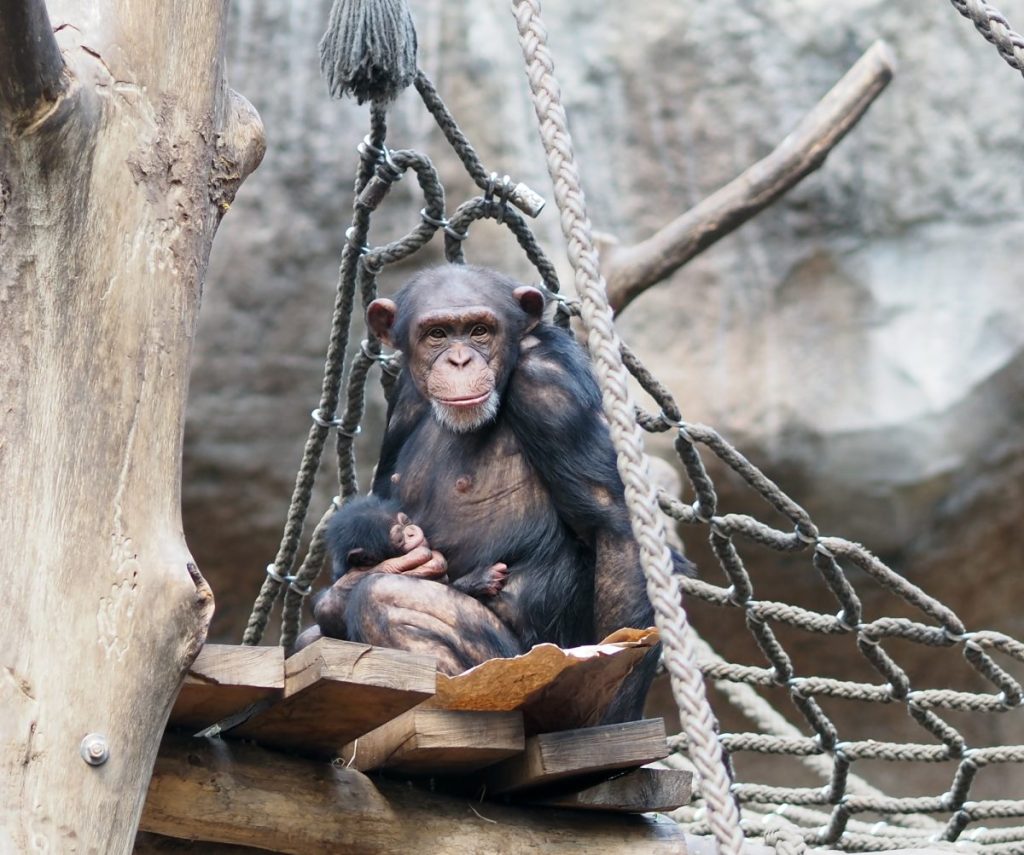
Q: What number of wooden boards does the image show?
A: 5